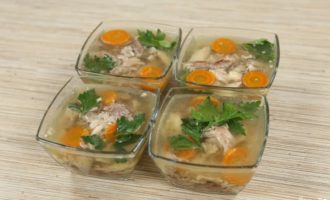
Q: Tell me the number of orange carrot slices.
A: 11